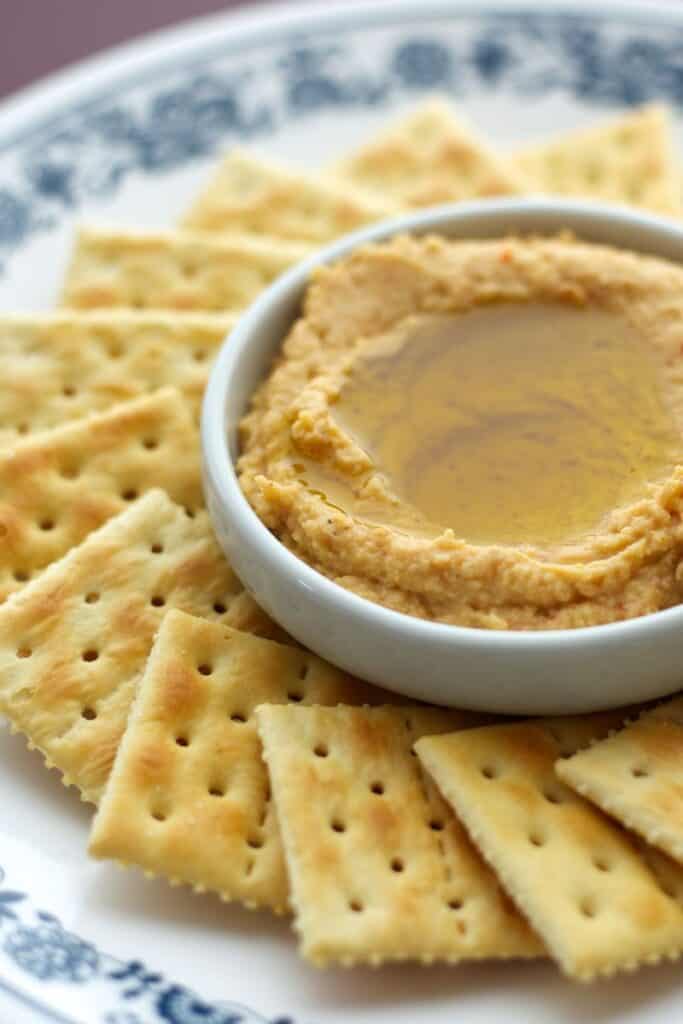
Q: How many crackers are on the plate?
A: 11